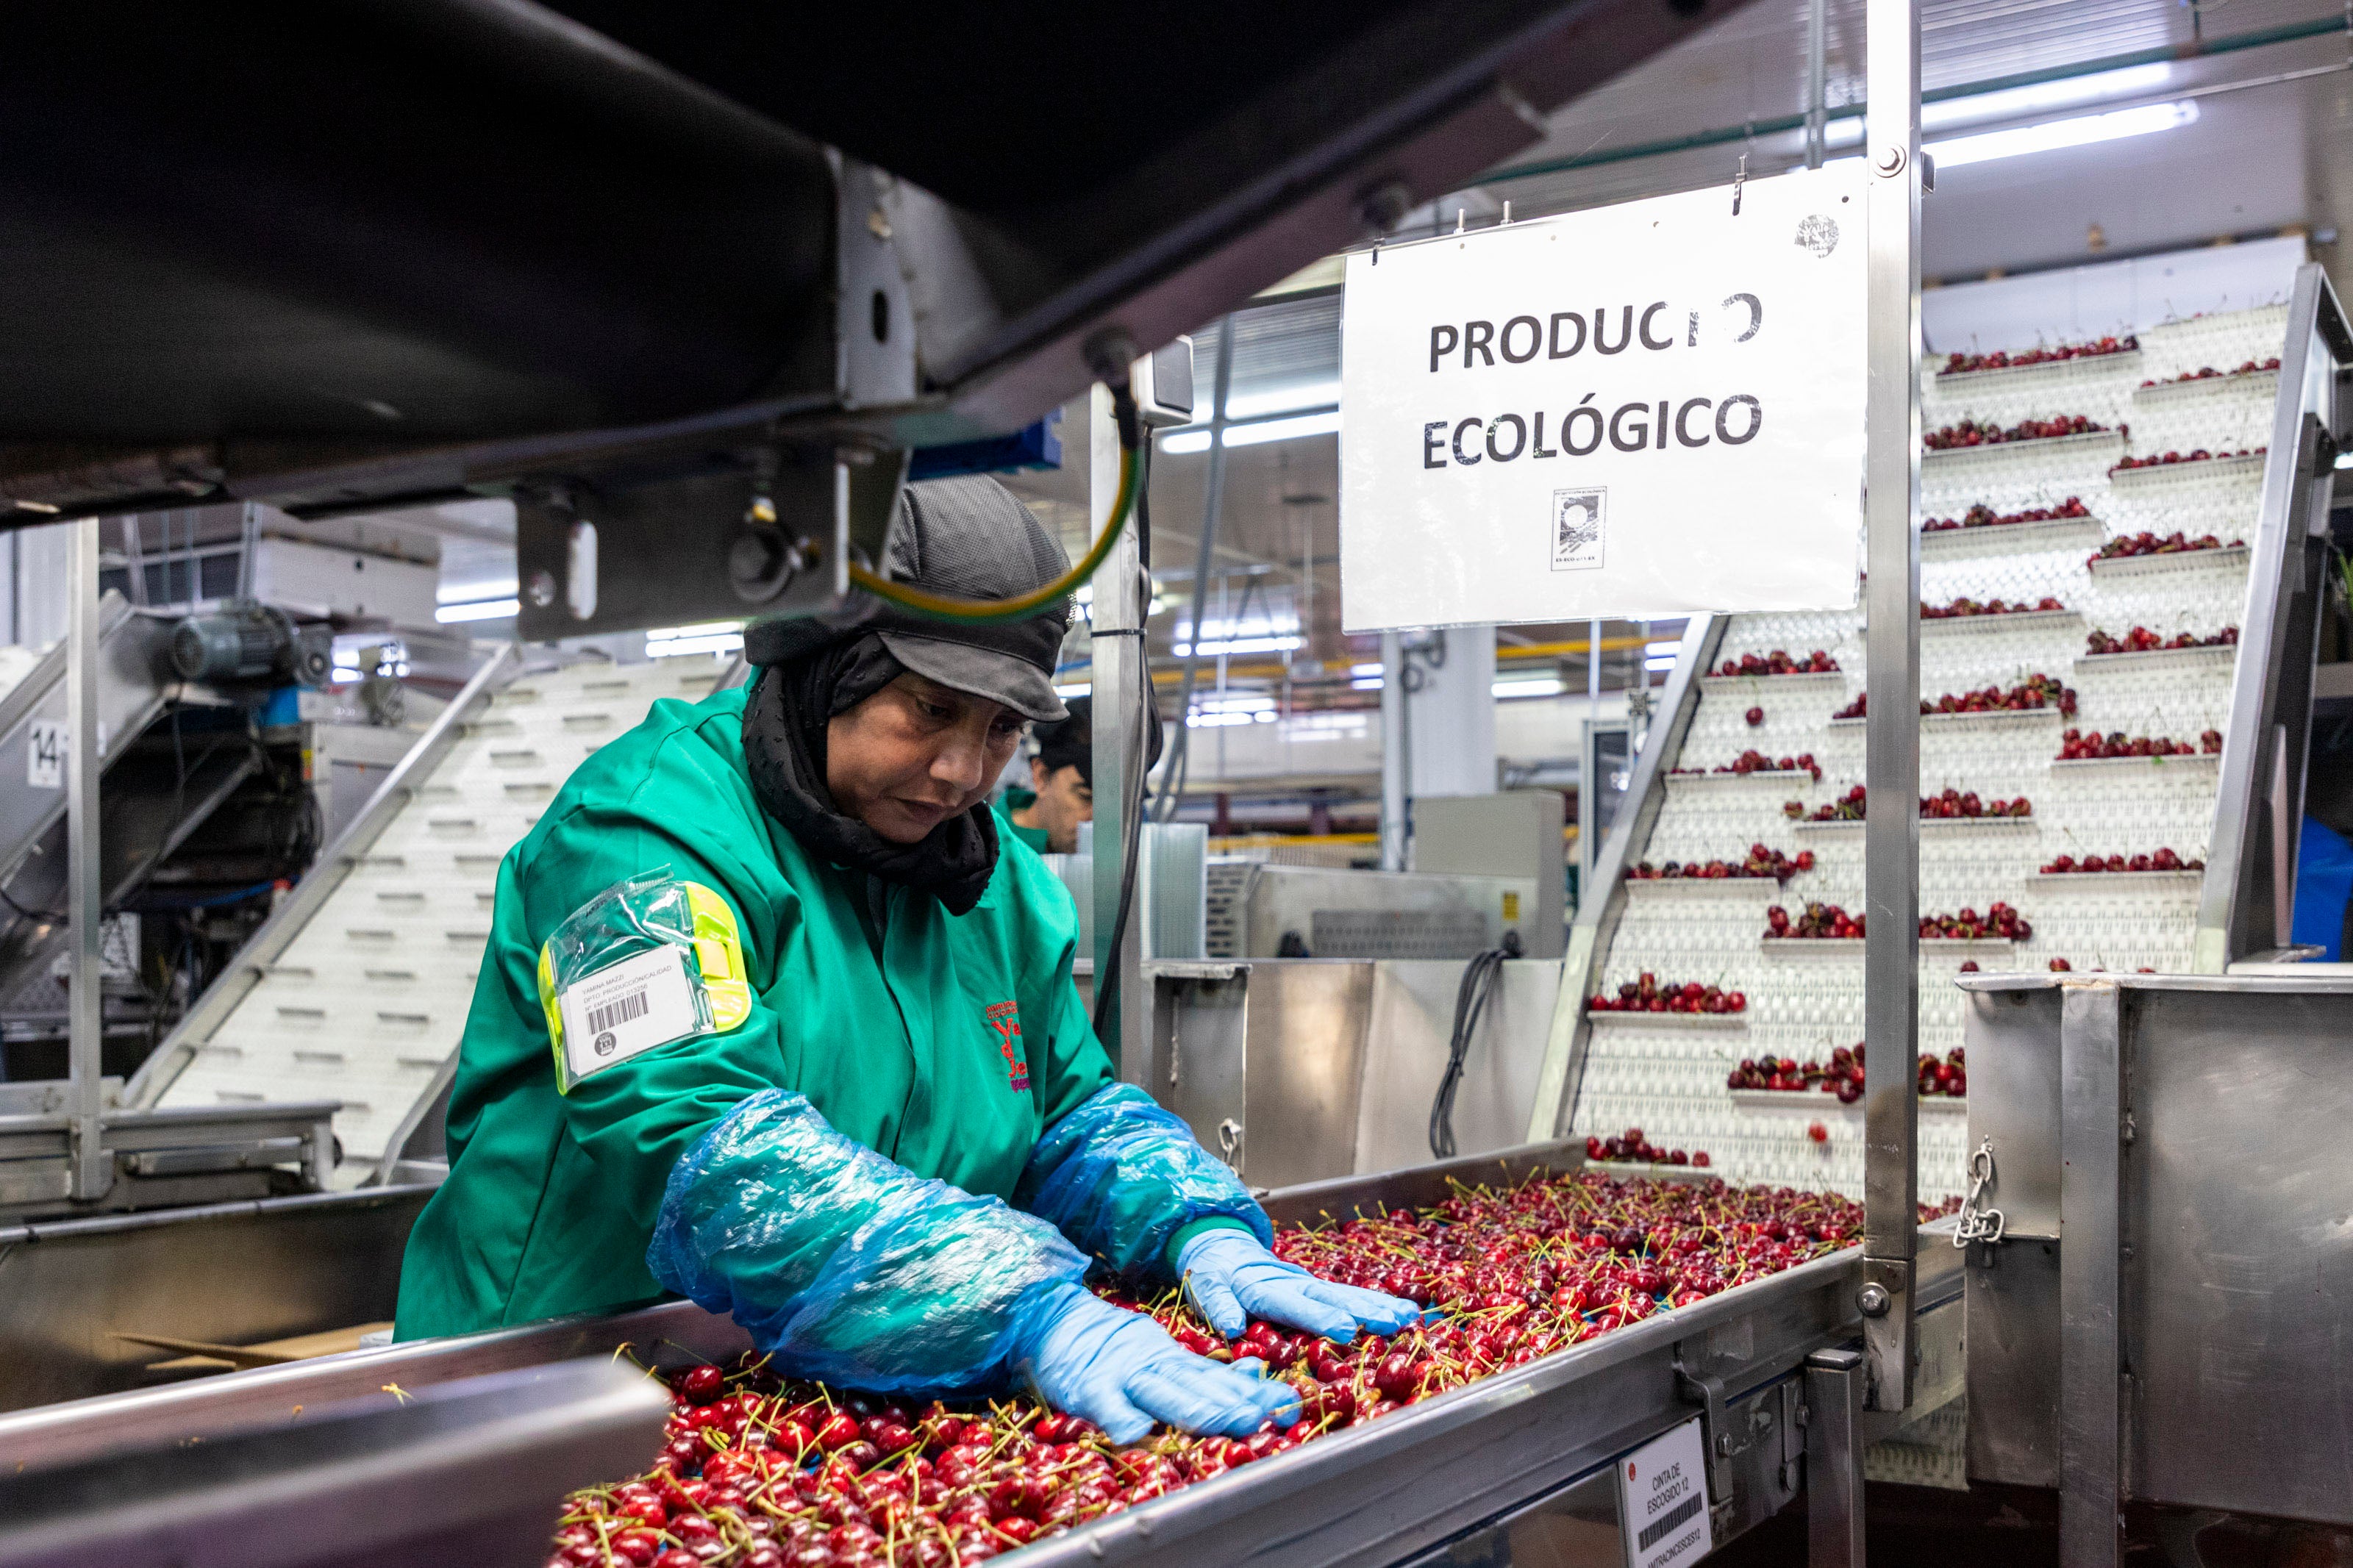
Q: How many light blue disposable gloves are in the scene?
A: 2